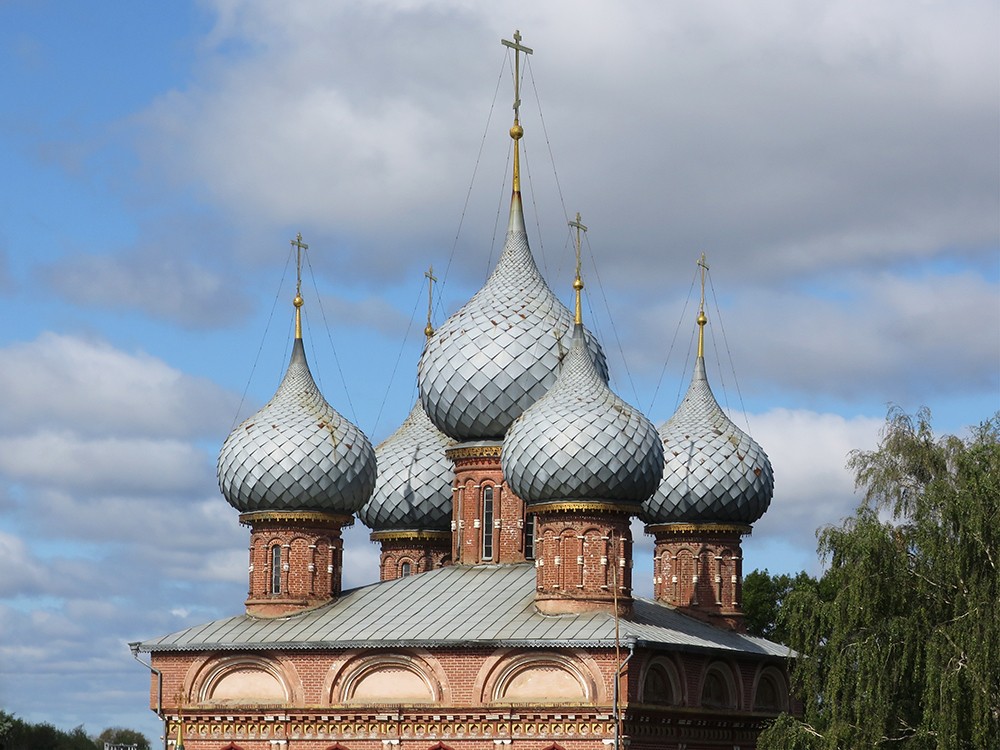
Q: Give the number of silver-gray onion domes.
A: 5